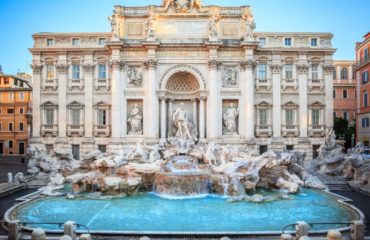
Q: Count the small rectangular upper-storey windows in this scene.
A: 6